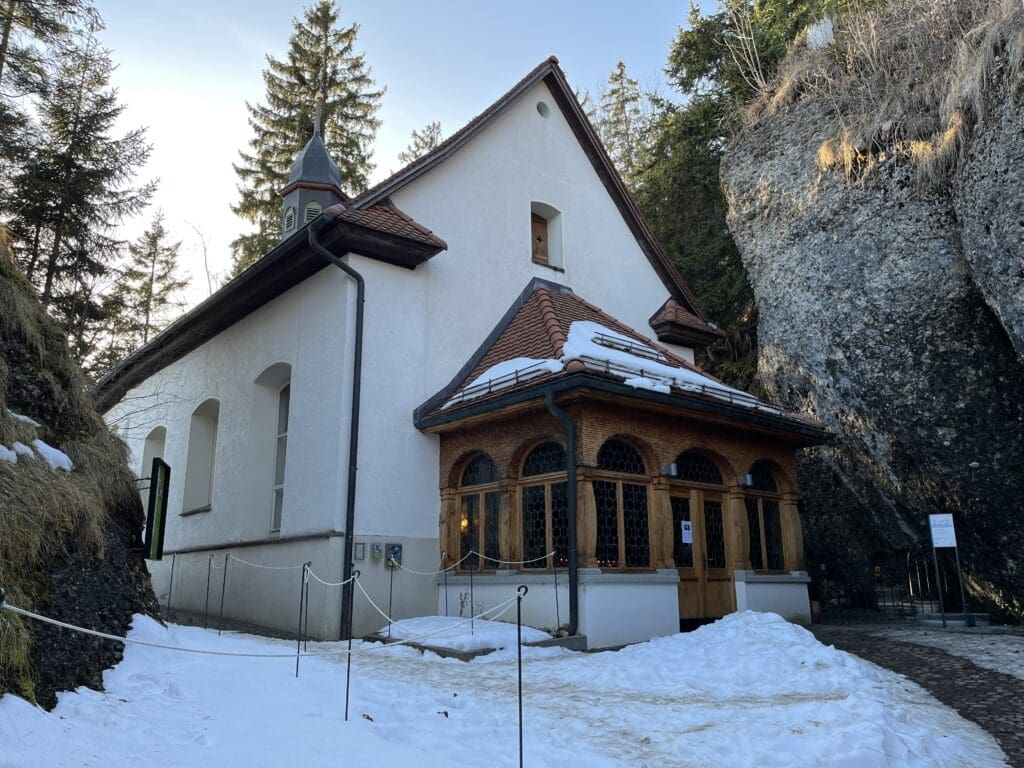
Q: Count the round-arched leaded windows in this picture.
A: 5